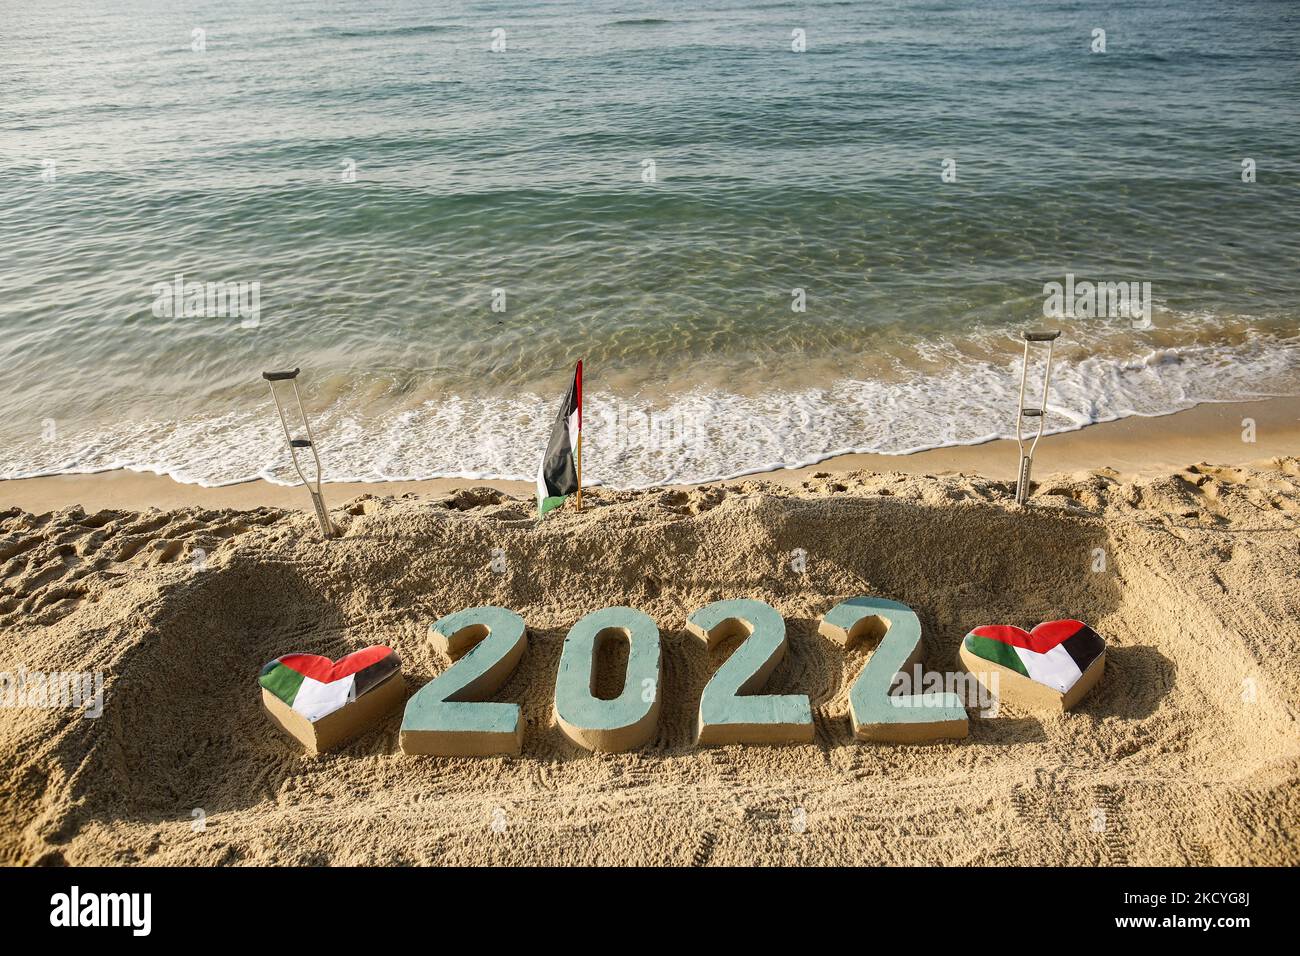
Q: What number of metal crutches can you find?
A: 2